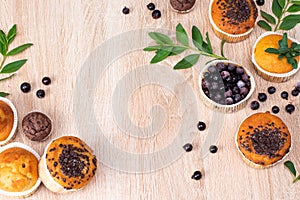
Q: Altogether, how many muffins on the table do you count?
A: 8